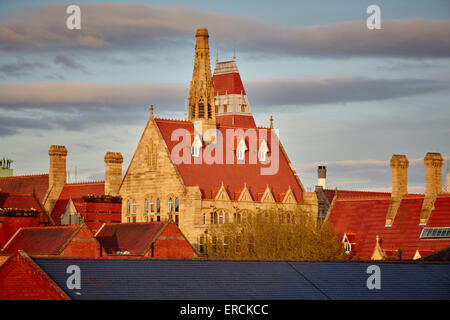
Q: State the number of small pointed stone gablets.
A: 4